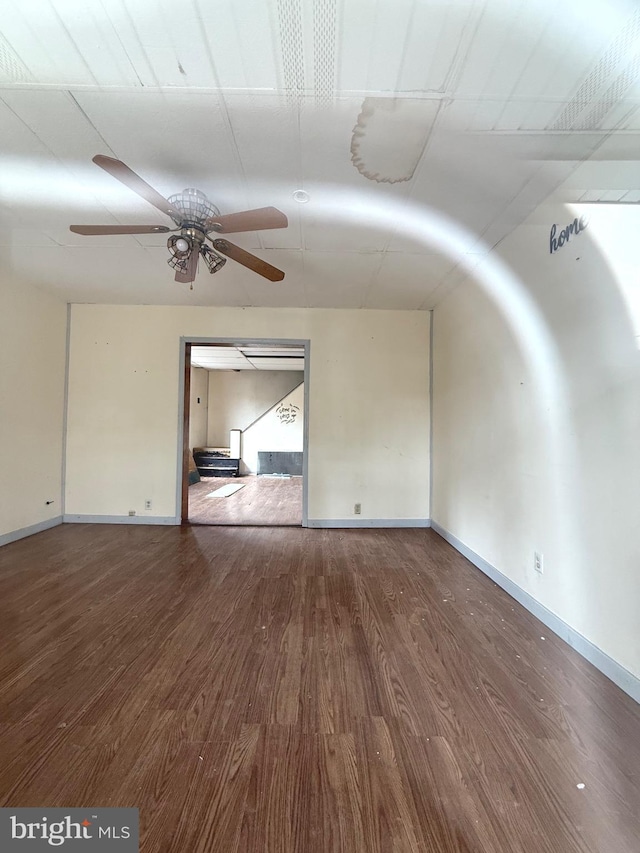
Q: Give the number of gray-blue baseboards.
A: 4